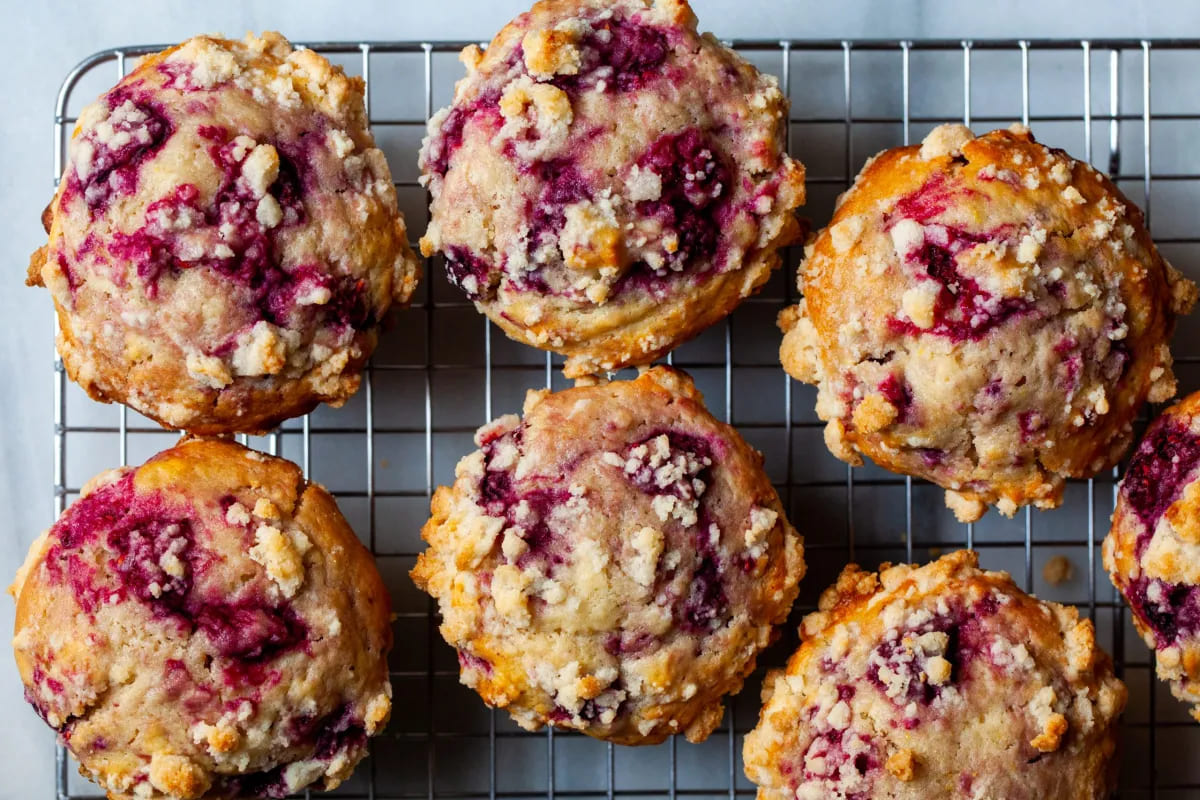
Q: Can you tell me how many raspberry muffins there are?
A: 7